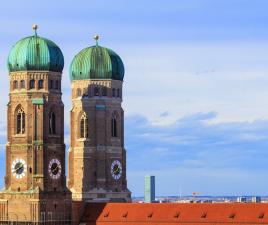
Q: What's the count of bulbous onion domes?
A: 2